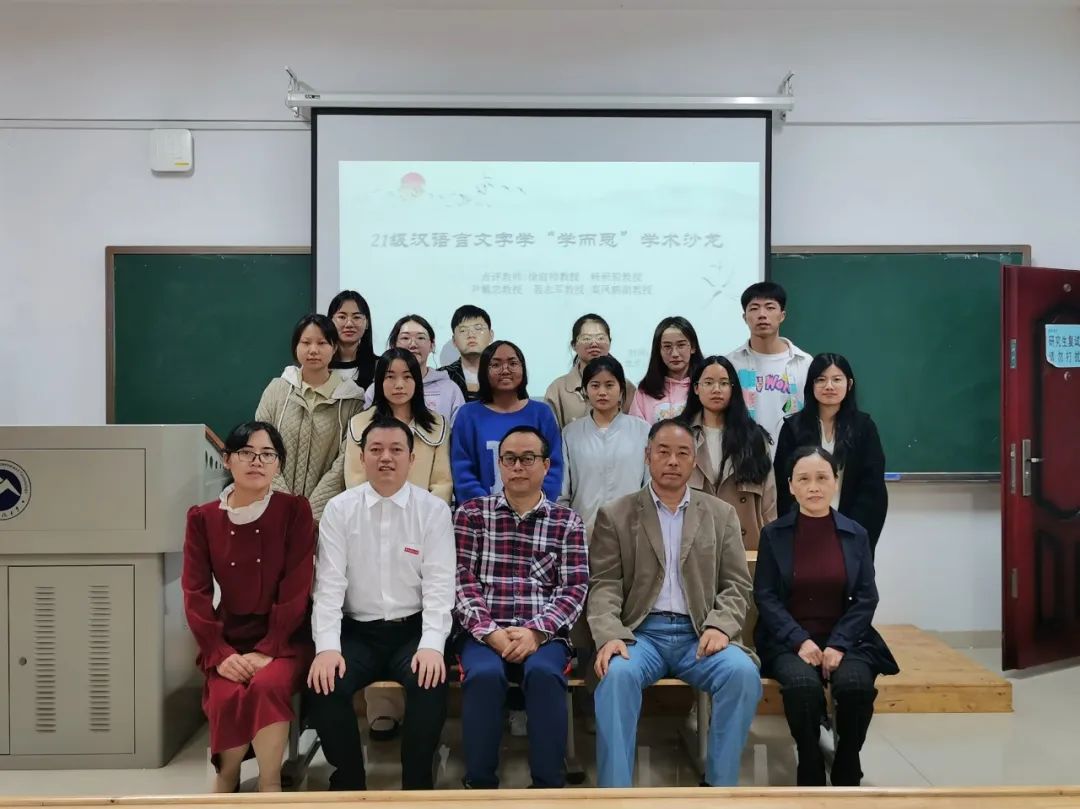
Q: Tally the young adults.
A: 12